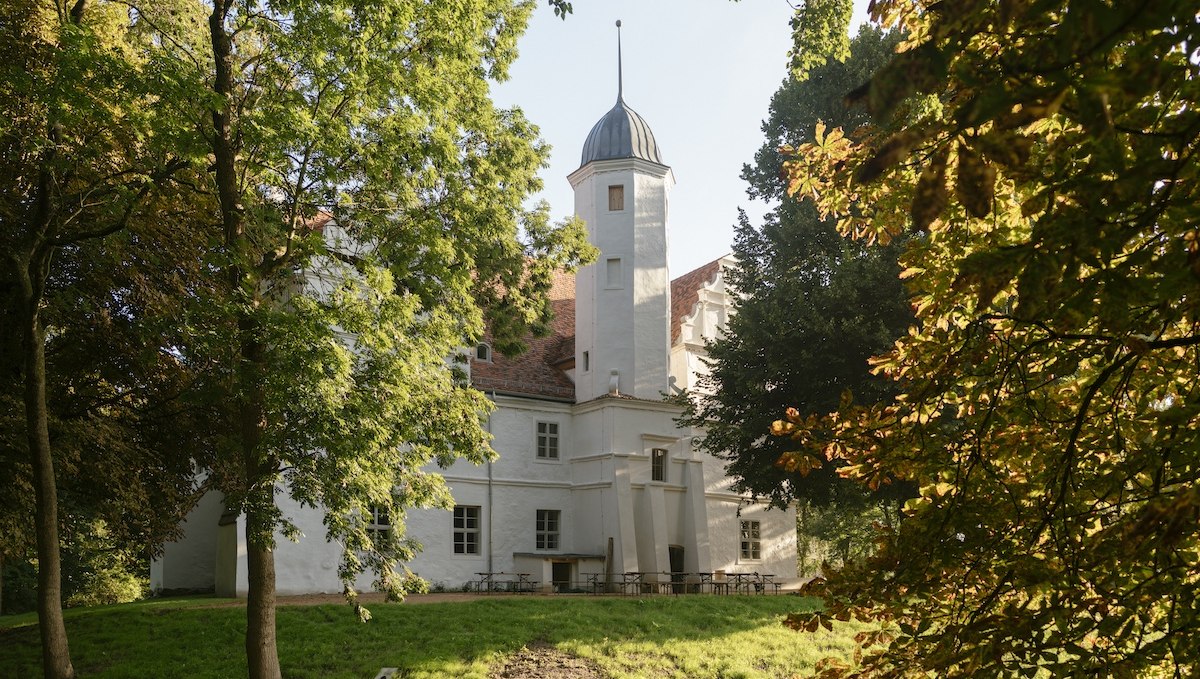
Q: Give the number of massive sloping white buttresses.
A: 3